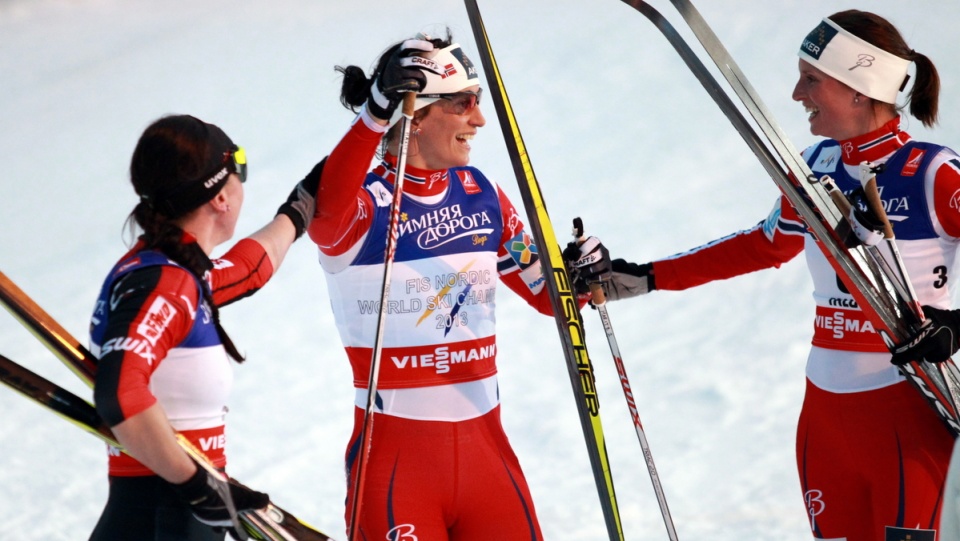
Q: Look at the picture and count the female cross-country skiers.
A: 3